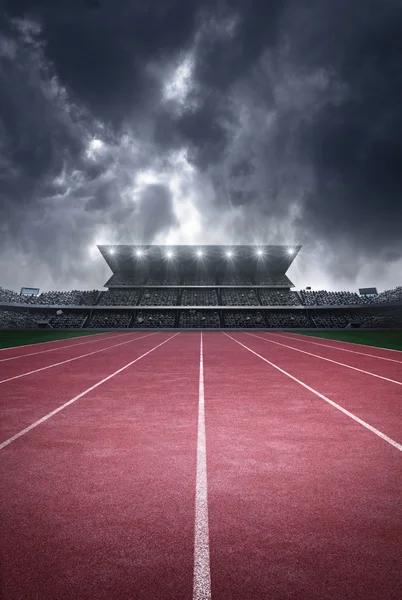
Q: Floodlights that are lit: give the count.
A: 7